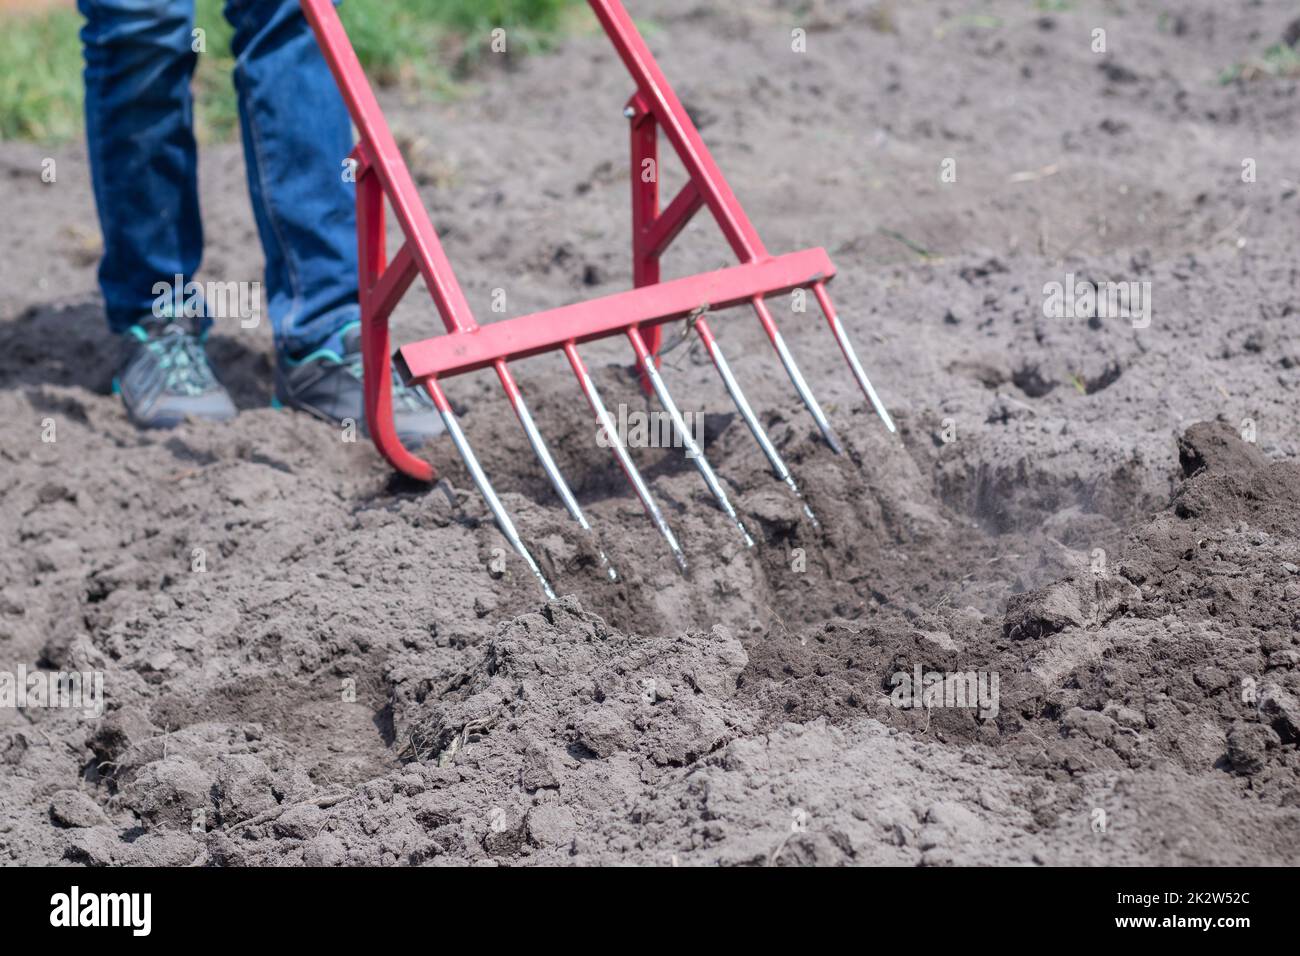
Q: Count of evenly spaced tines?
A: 7